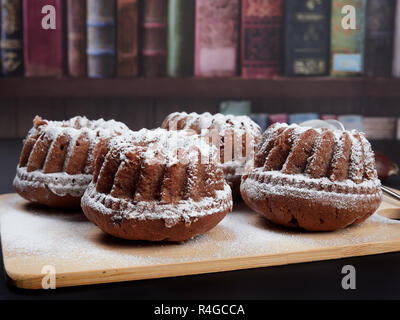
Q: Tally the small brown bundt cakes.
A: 4